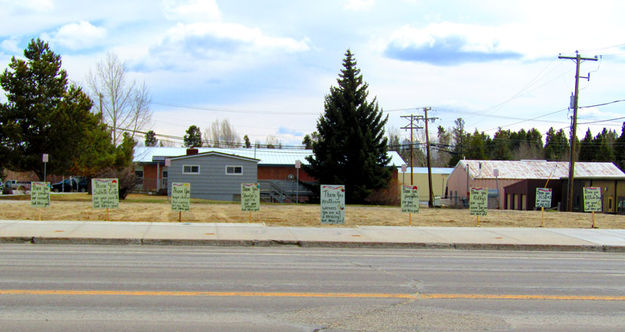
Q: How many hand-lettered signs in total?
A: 9